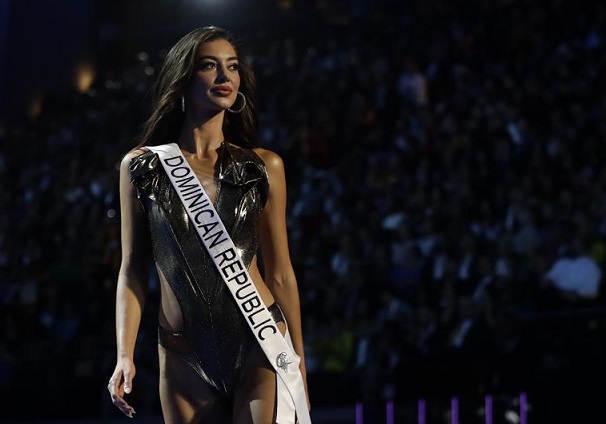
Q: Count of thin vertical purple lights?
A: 6